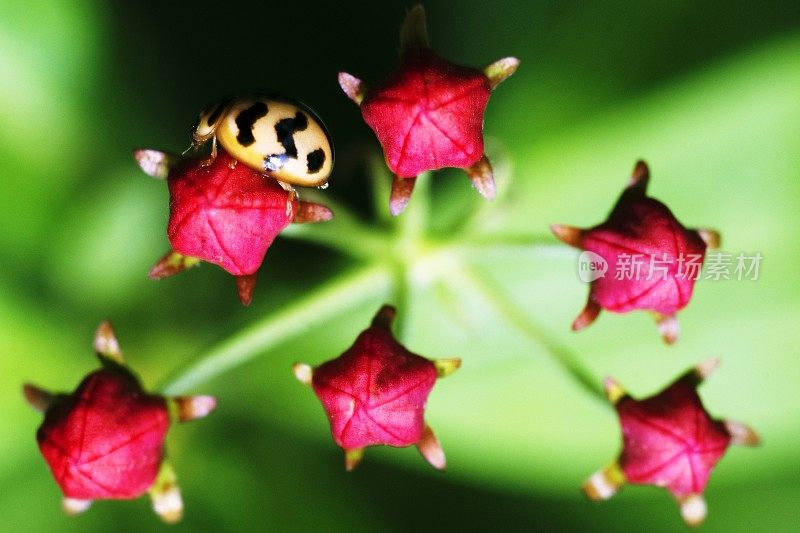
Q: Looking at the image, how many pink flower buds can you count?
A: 6